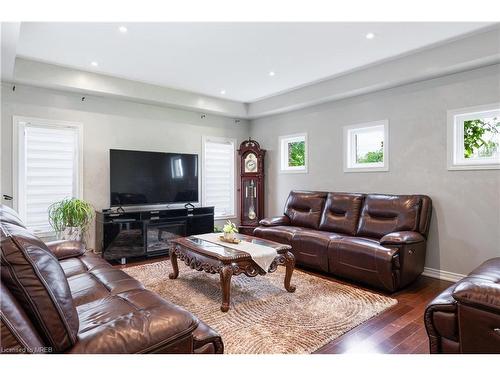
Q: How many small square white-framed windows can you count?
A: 3